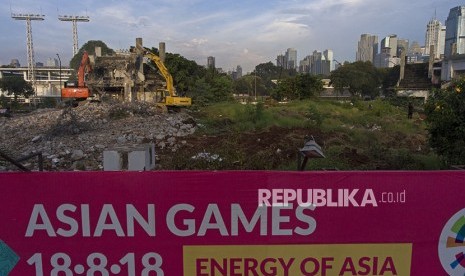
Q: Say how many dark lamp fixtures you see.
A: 1